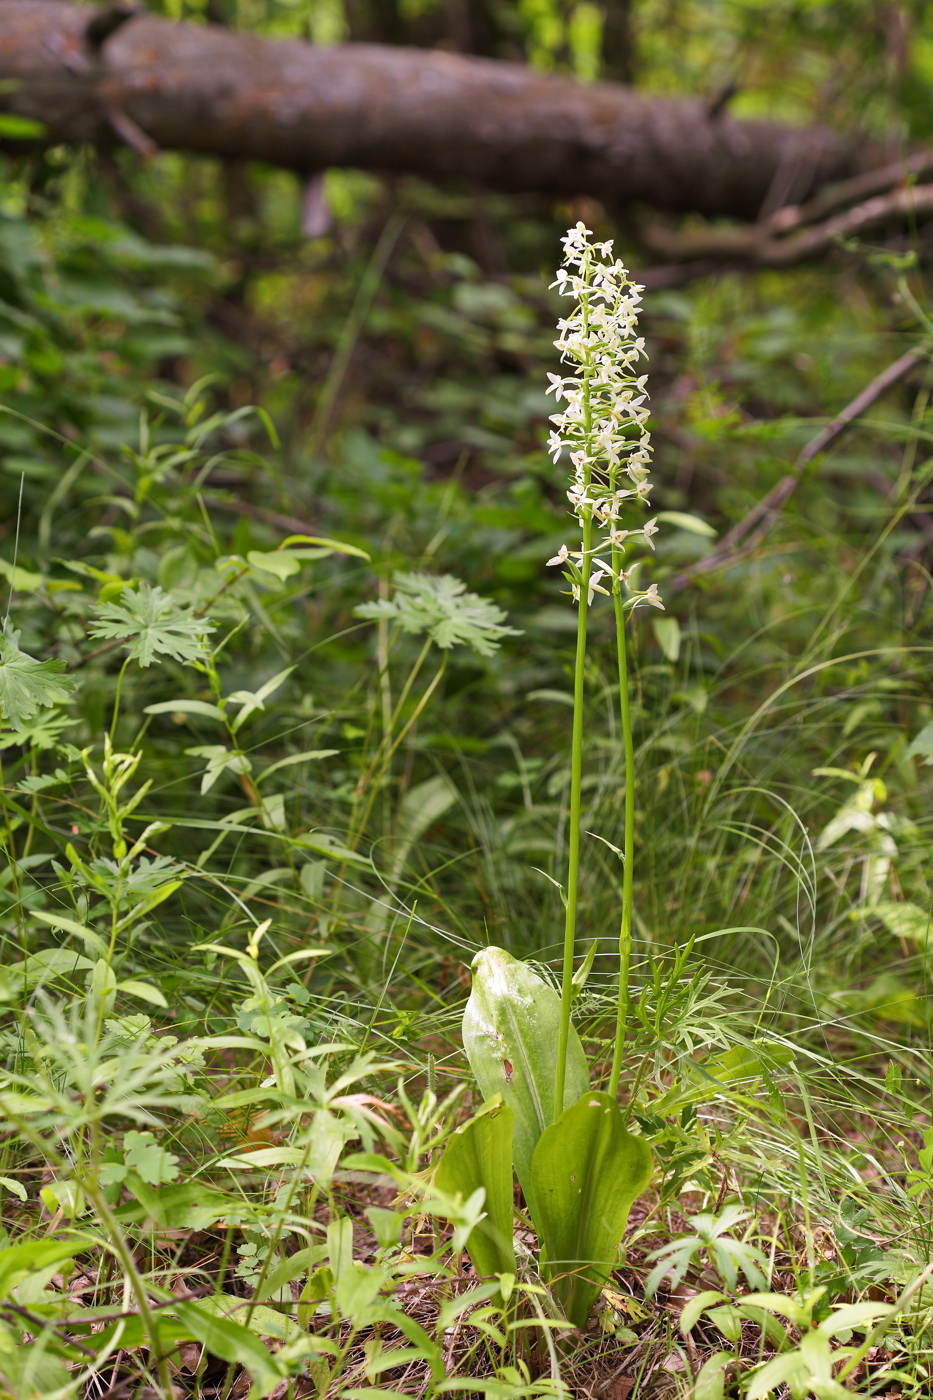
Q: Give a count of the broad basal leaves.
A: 3